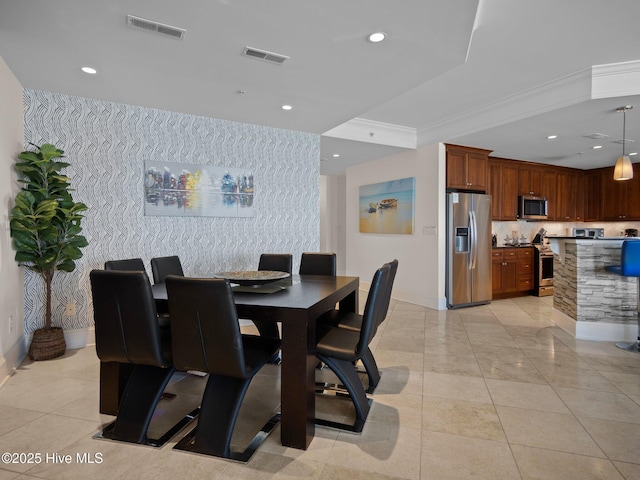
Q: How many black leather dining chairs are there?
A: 8